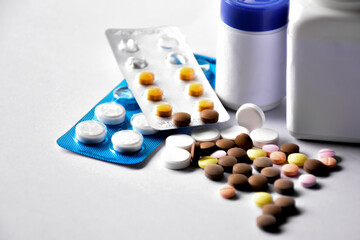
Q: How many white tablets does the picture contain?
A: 10